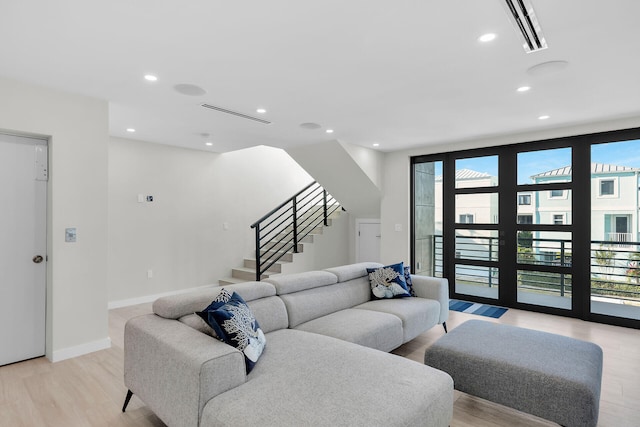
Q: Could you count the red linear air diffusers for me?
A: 0